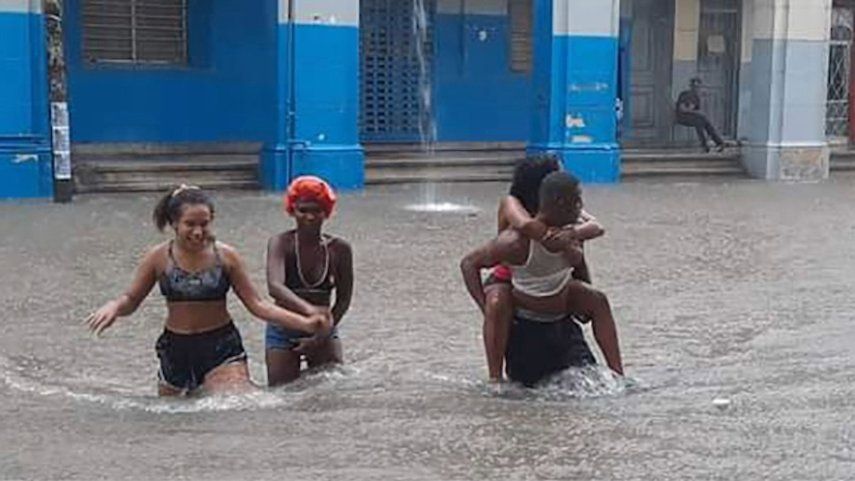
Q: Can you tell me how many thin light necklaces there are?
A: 1